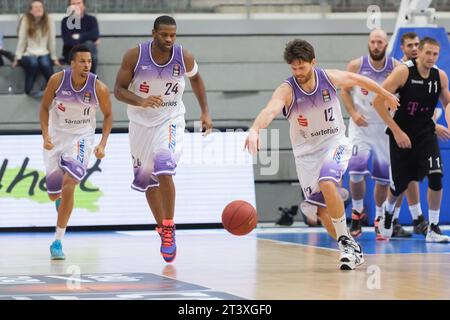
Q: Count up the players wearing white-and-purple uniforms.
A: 4